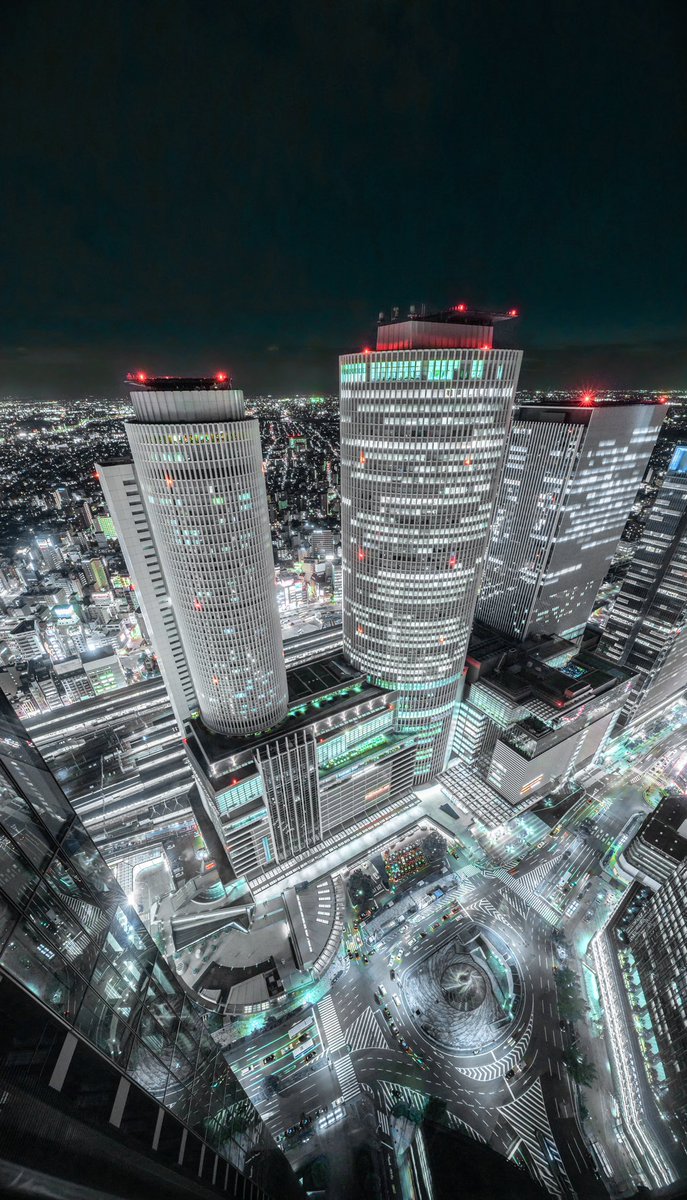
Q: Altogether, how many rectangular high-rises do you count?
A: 2